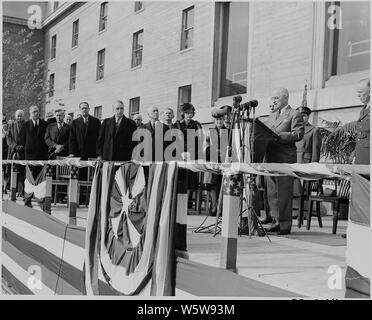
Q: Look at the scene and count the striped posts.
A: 5